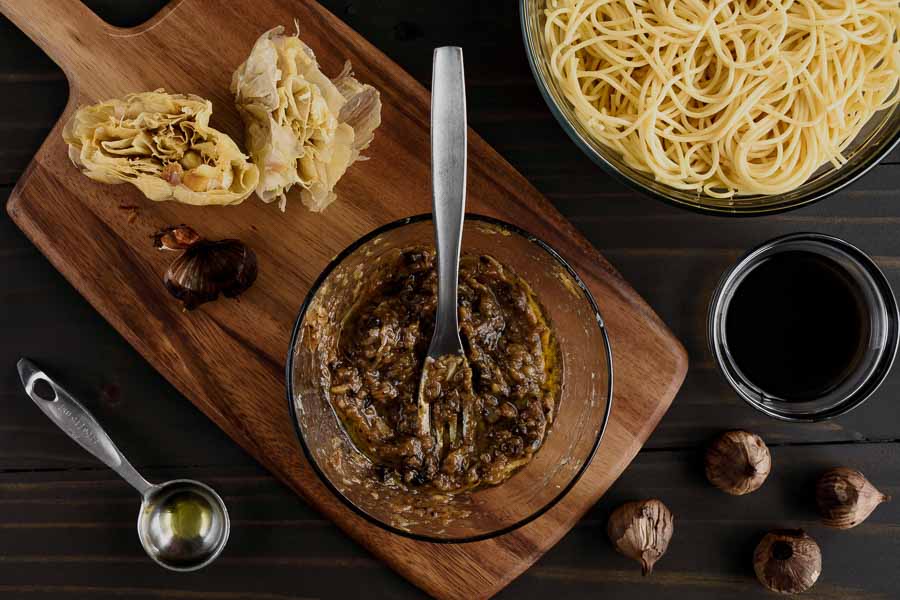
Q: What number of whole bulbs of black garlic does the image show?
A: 4